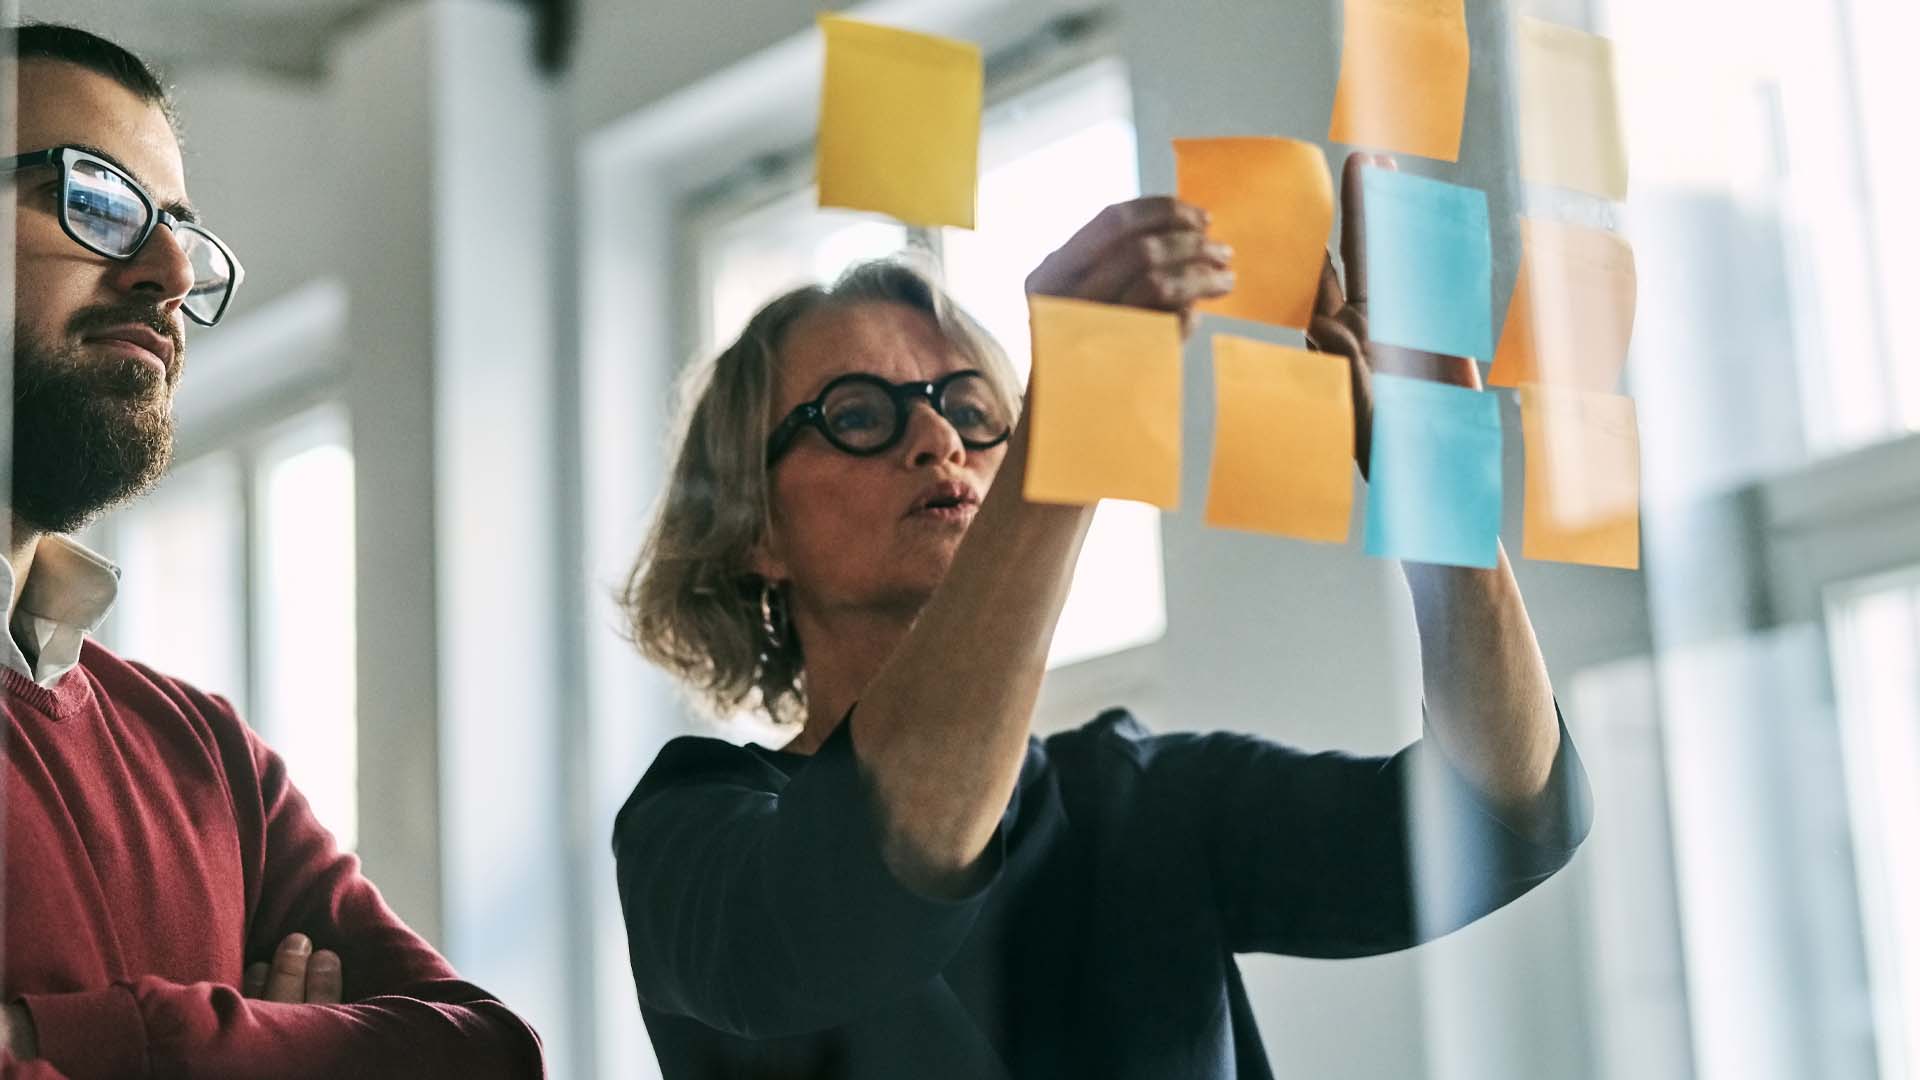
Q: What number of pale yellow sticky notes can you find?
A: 1